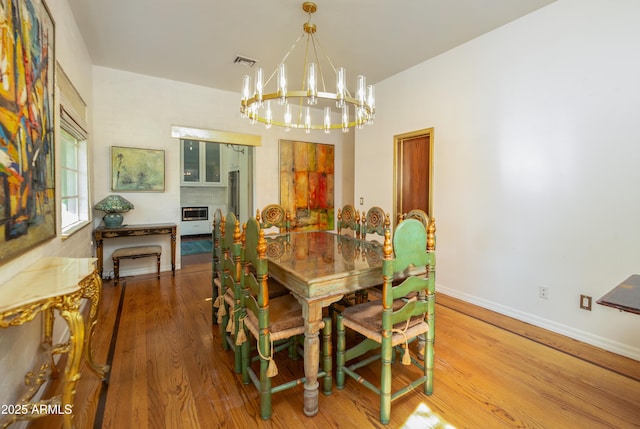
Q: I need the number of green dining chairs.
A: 8